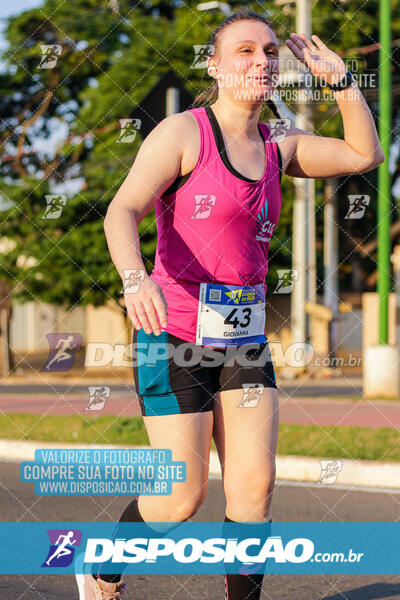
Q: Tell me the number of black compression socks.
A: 2